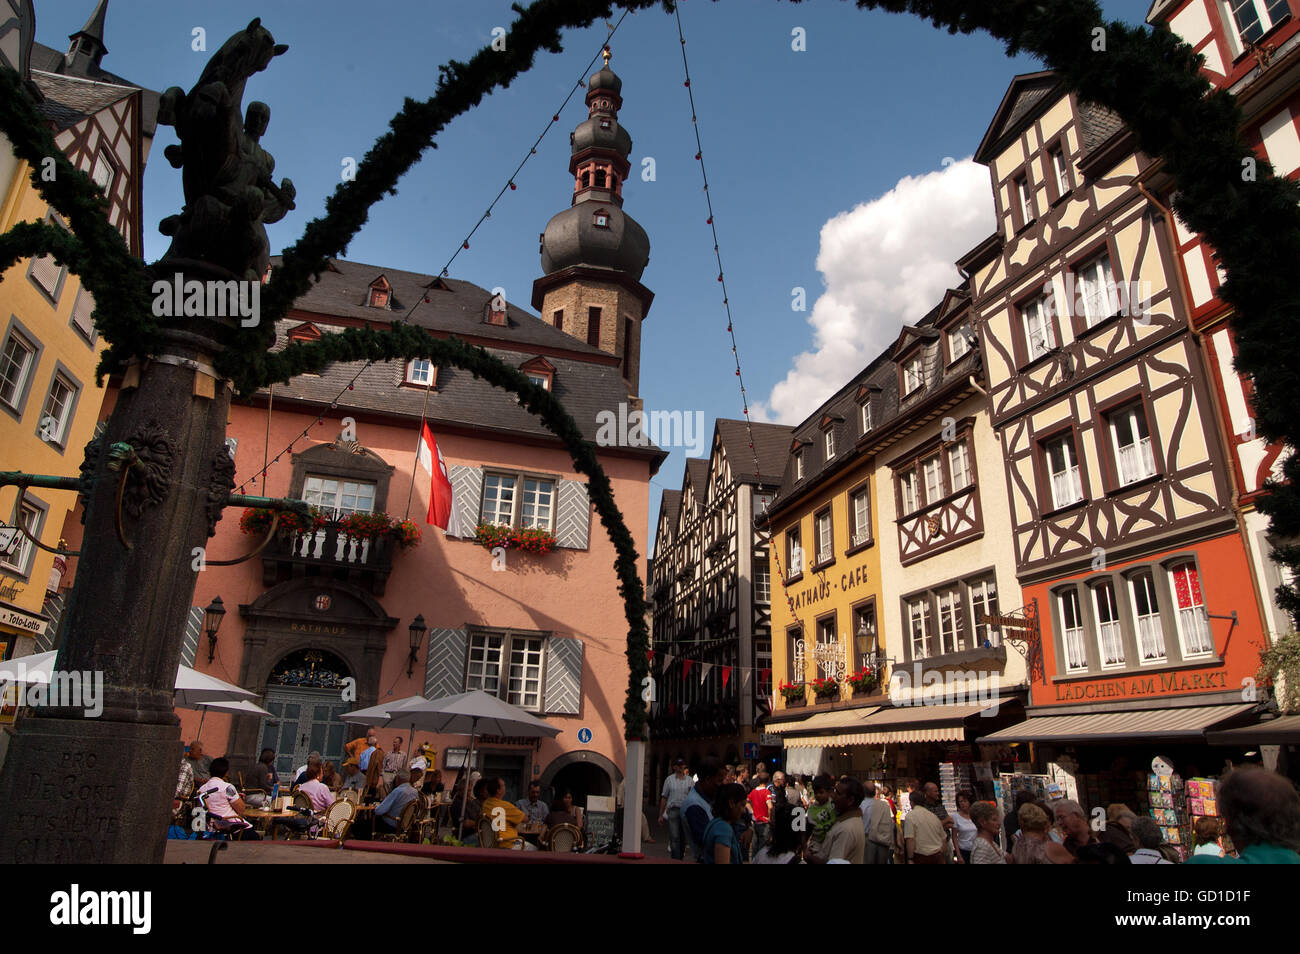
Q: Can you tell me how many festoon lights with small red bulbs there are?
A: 2